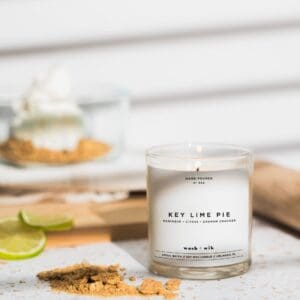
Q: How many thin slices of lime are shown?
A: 2